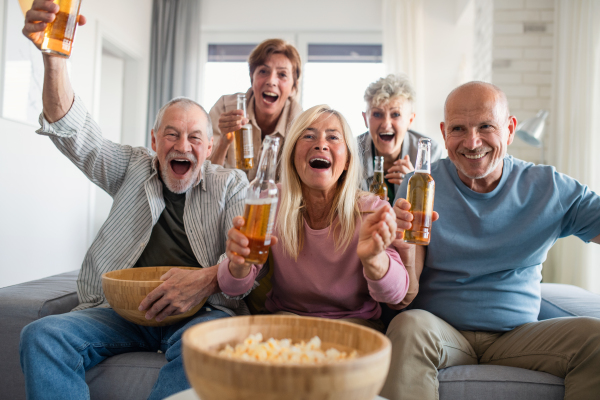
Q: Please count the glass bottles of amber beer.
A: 5